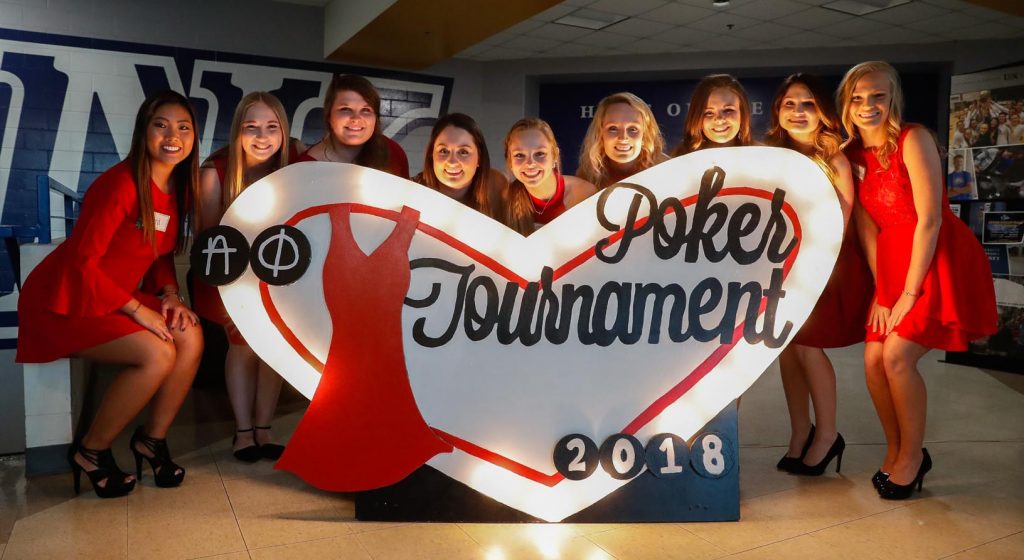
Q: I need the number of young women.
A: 9